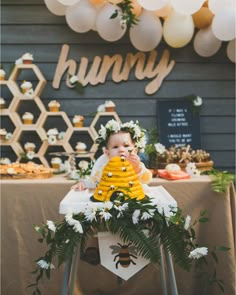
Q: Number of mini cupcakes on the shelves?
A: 15